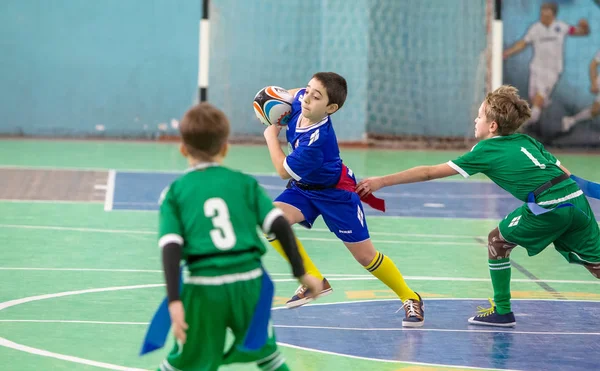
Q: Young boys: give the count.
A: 3